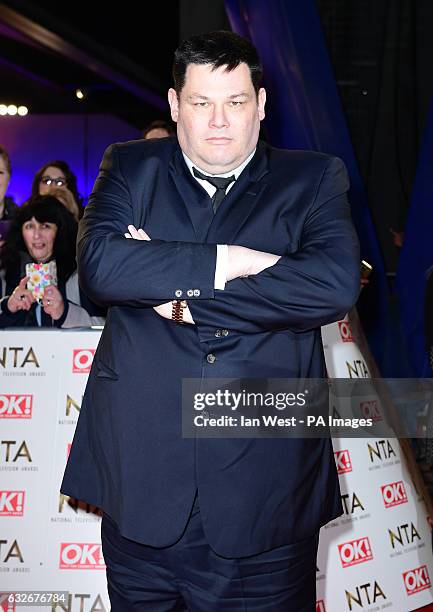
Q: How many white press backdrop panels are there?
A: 2